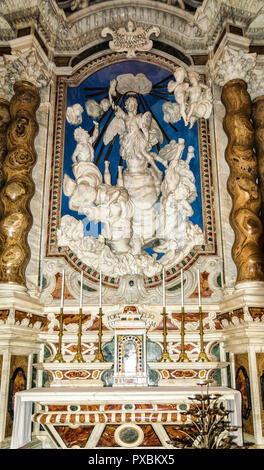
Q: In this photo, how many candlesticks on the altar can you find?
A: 6